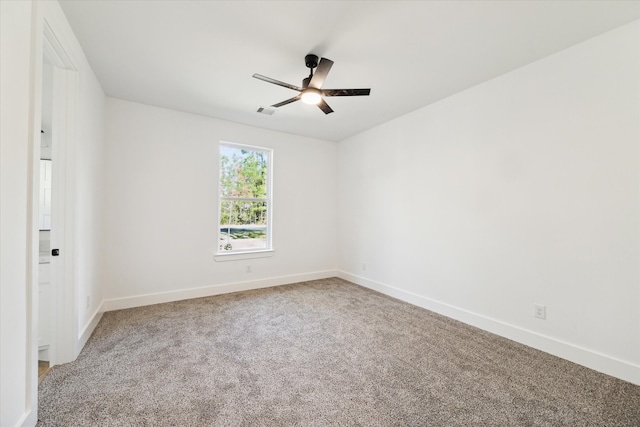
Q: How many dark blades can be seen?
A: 5